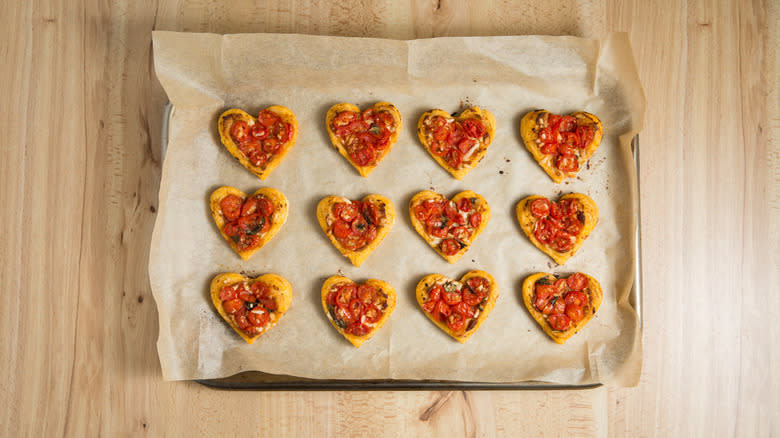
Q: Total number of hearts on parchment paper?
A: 12